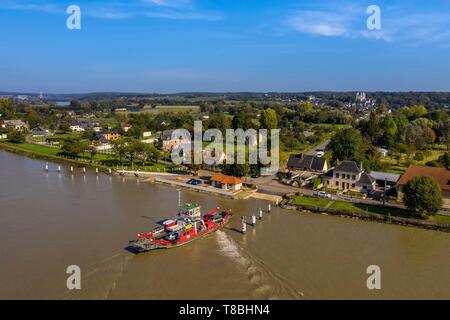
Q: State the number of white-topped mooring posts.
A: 13